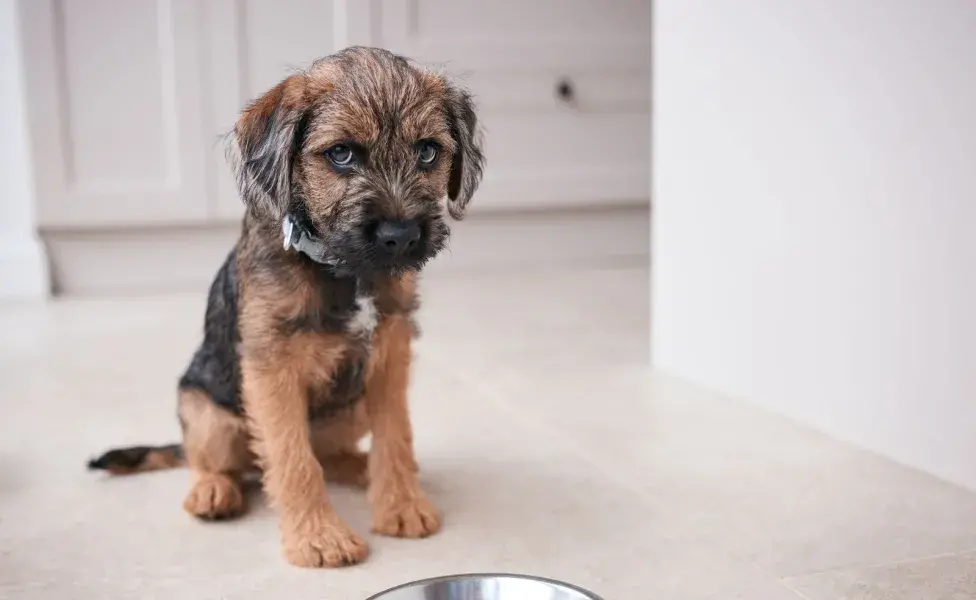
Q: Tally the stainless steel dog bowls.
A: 1